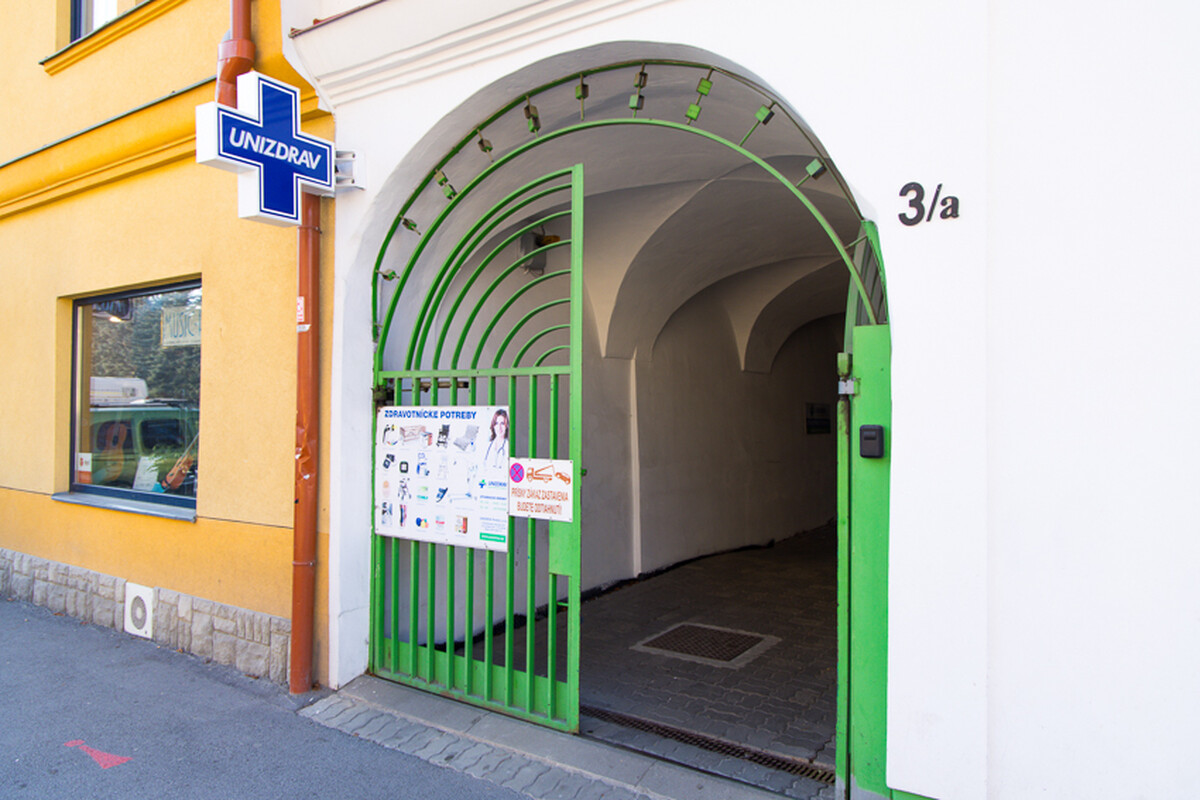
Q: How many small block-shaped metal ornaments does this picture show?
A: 14